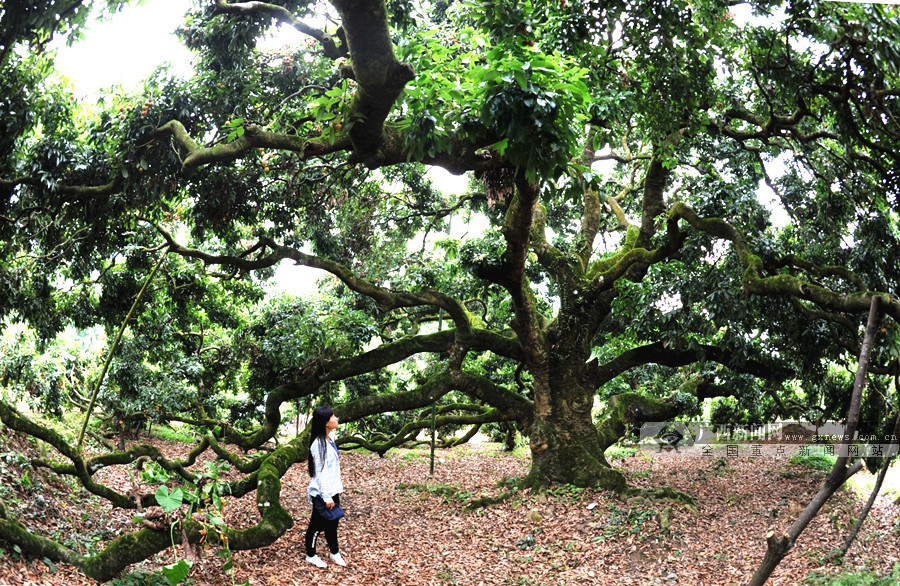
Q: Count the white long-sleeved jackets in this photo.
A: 1